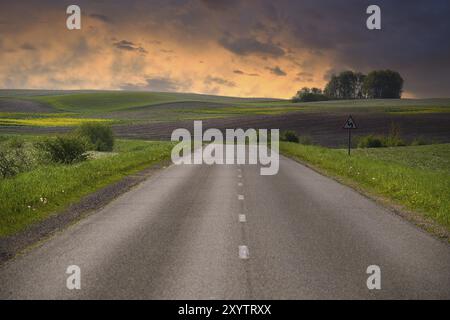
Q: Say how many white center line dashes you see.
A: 6